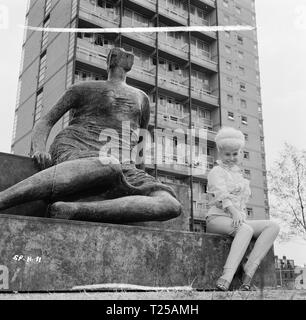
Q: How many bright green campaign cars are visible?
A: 0